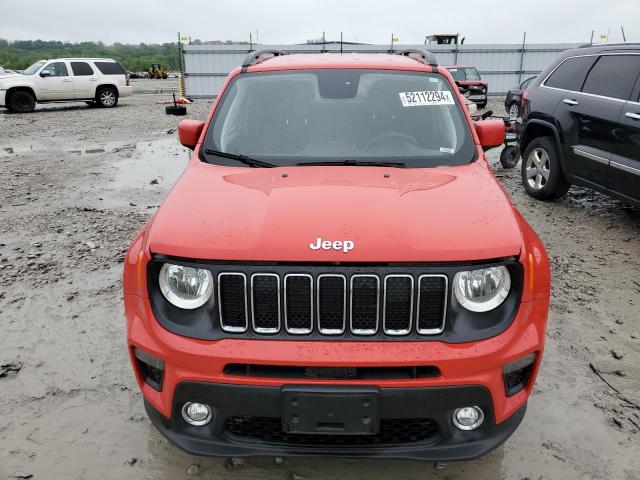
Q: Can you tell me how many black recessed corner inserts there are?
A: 2